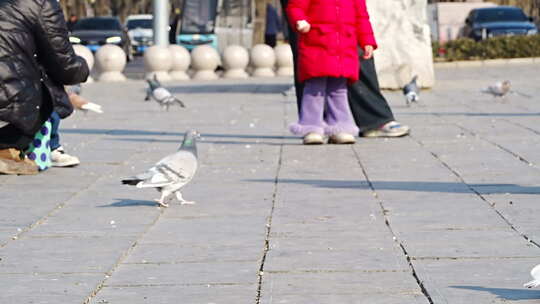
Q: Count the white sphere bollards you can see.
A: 8